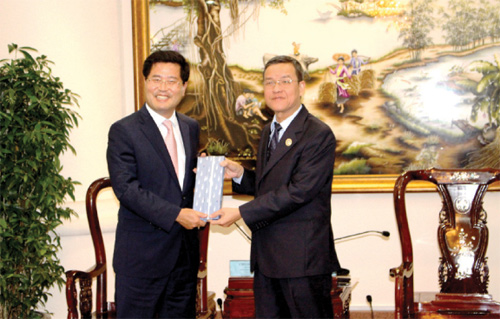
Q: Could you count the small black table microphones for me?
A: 3